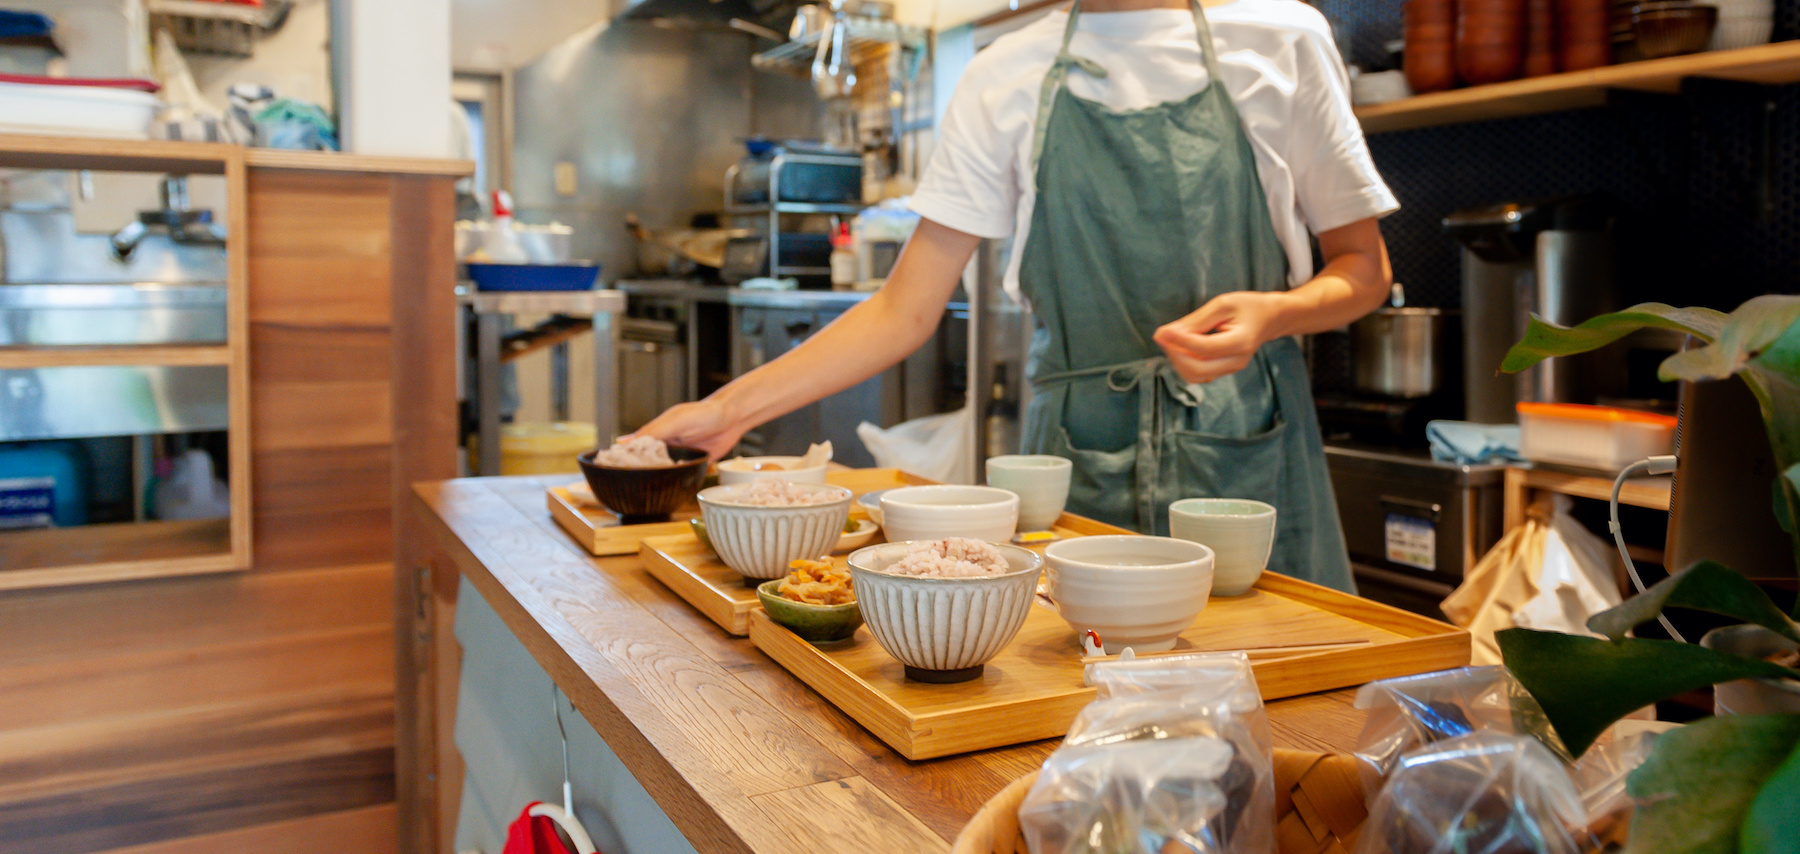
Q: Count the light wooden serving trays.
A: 3